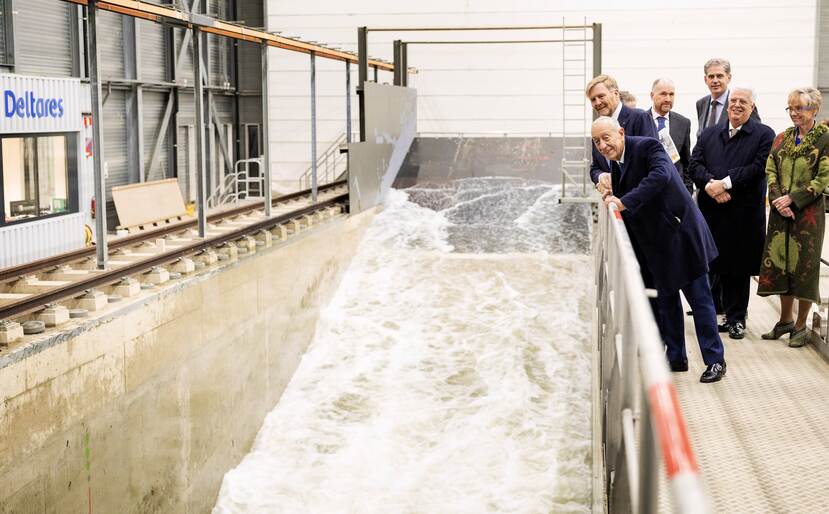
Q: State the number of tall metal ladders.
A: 1